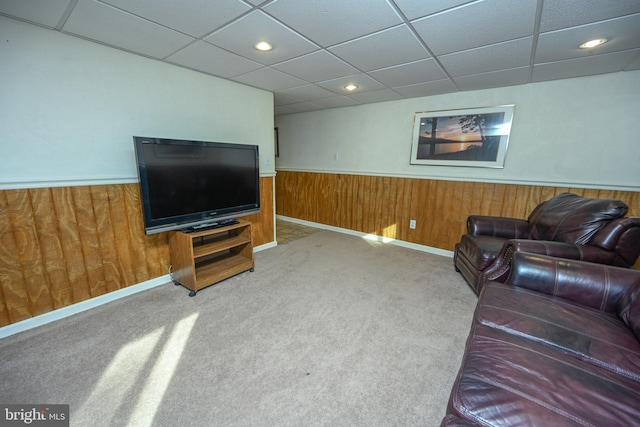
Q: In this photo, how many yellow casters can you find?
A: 0